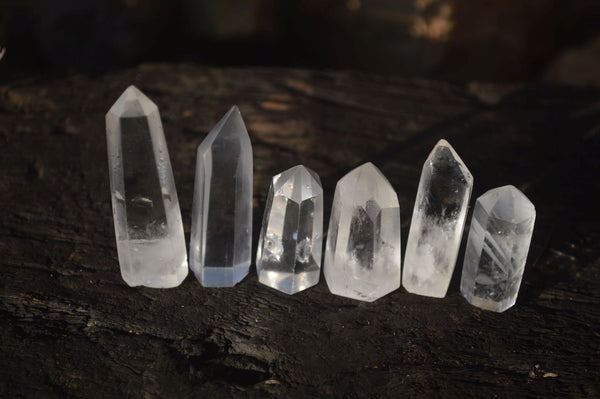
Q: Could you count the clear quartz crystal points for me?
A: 6